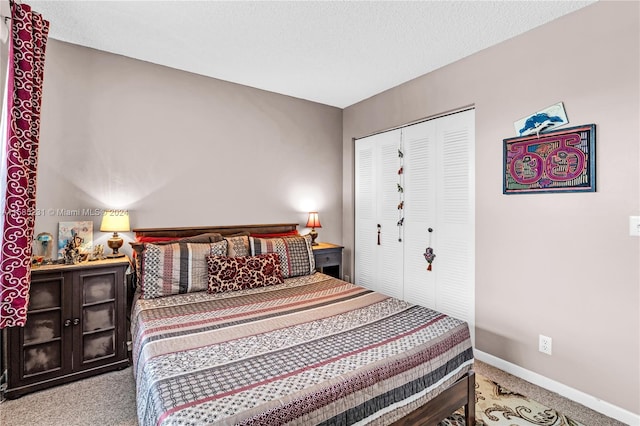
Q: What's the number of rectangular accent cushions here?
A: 1